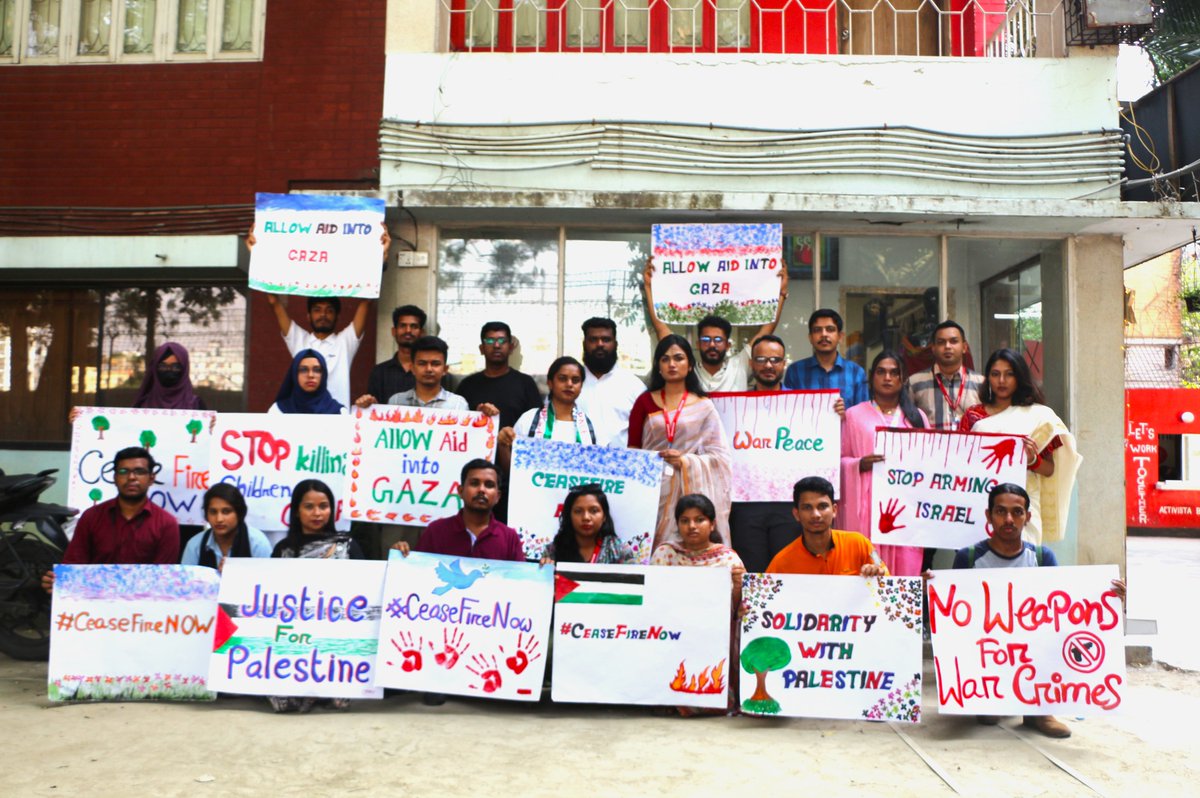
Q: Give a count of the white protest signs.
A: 14